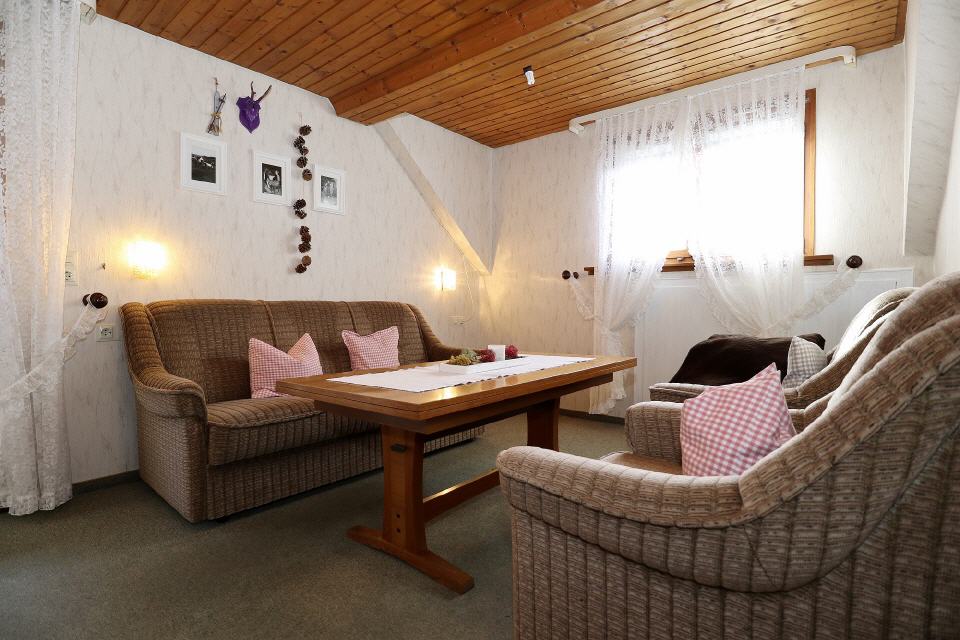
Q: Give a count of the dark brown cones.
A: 12